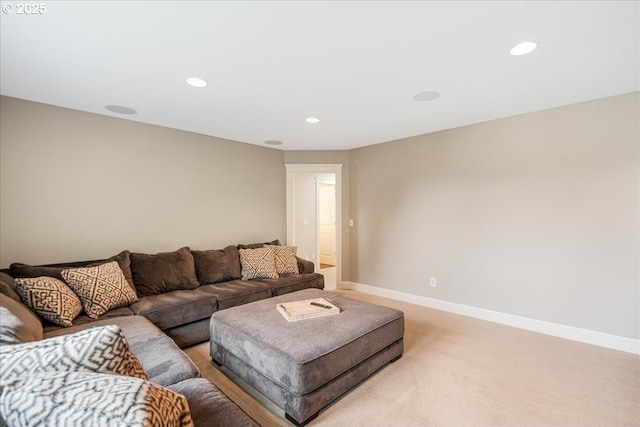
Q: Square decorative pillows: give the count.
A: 6